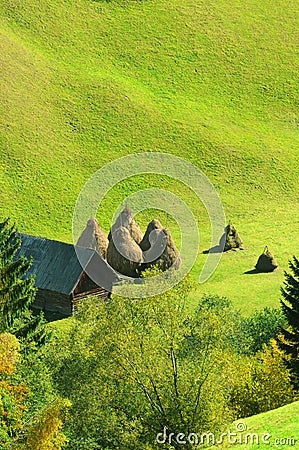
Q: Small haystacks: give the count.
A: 2